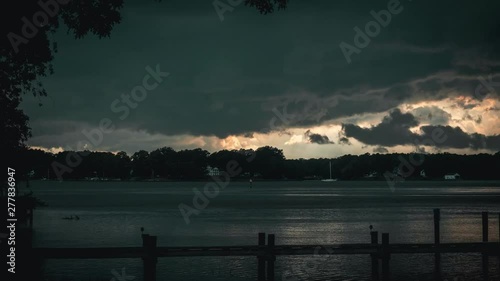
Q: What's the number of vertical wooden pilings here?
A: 8